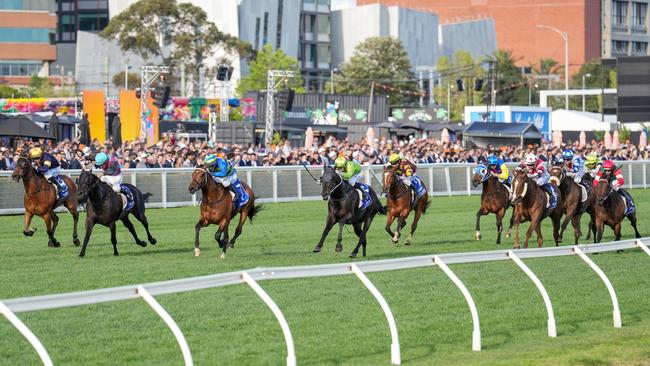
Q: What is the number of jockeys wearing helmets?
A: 10